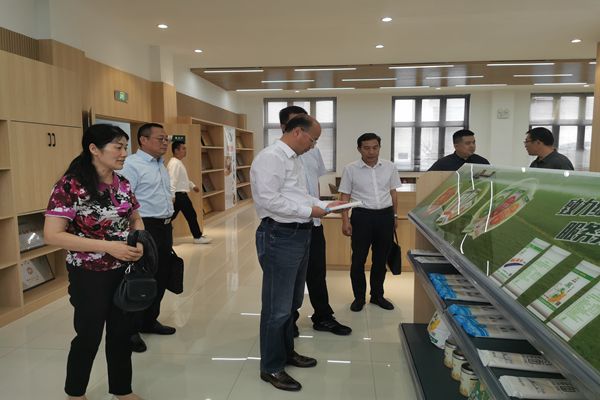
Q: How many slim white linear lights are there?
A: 14